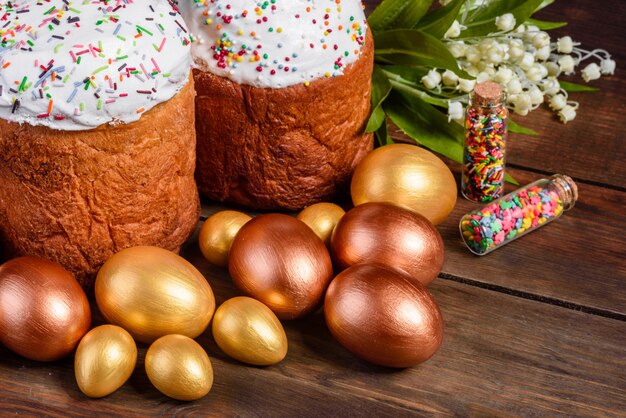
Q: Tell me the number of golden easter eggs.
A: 7